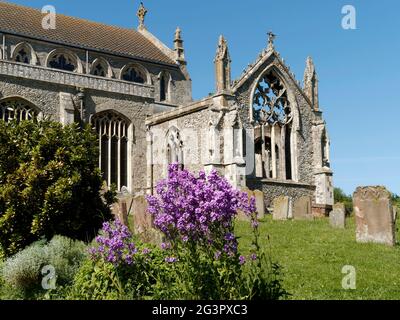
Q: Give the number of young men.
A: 0